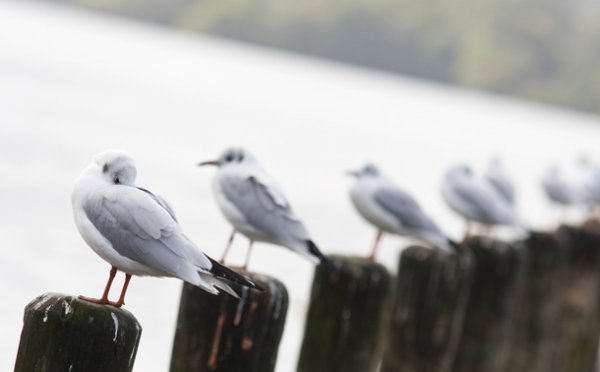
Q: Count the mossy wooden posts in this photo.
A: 7